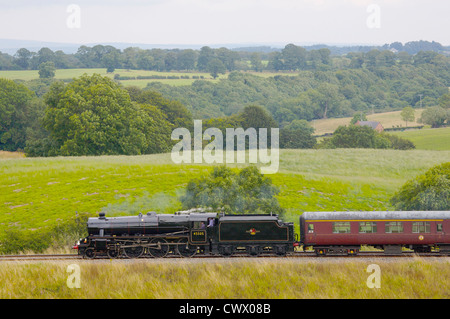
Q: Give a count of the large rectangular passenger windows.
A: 4